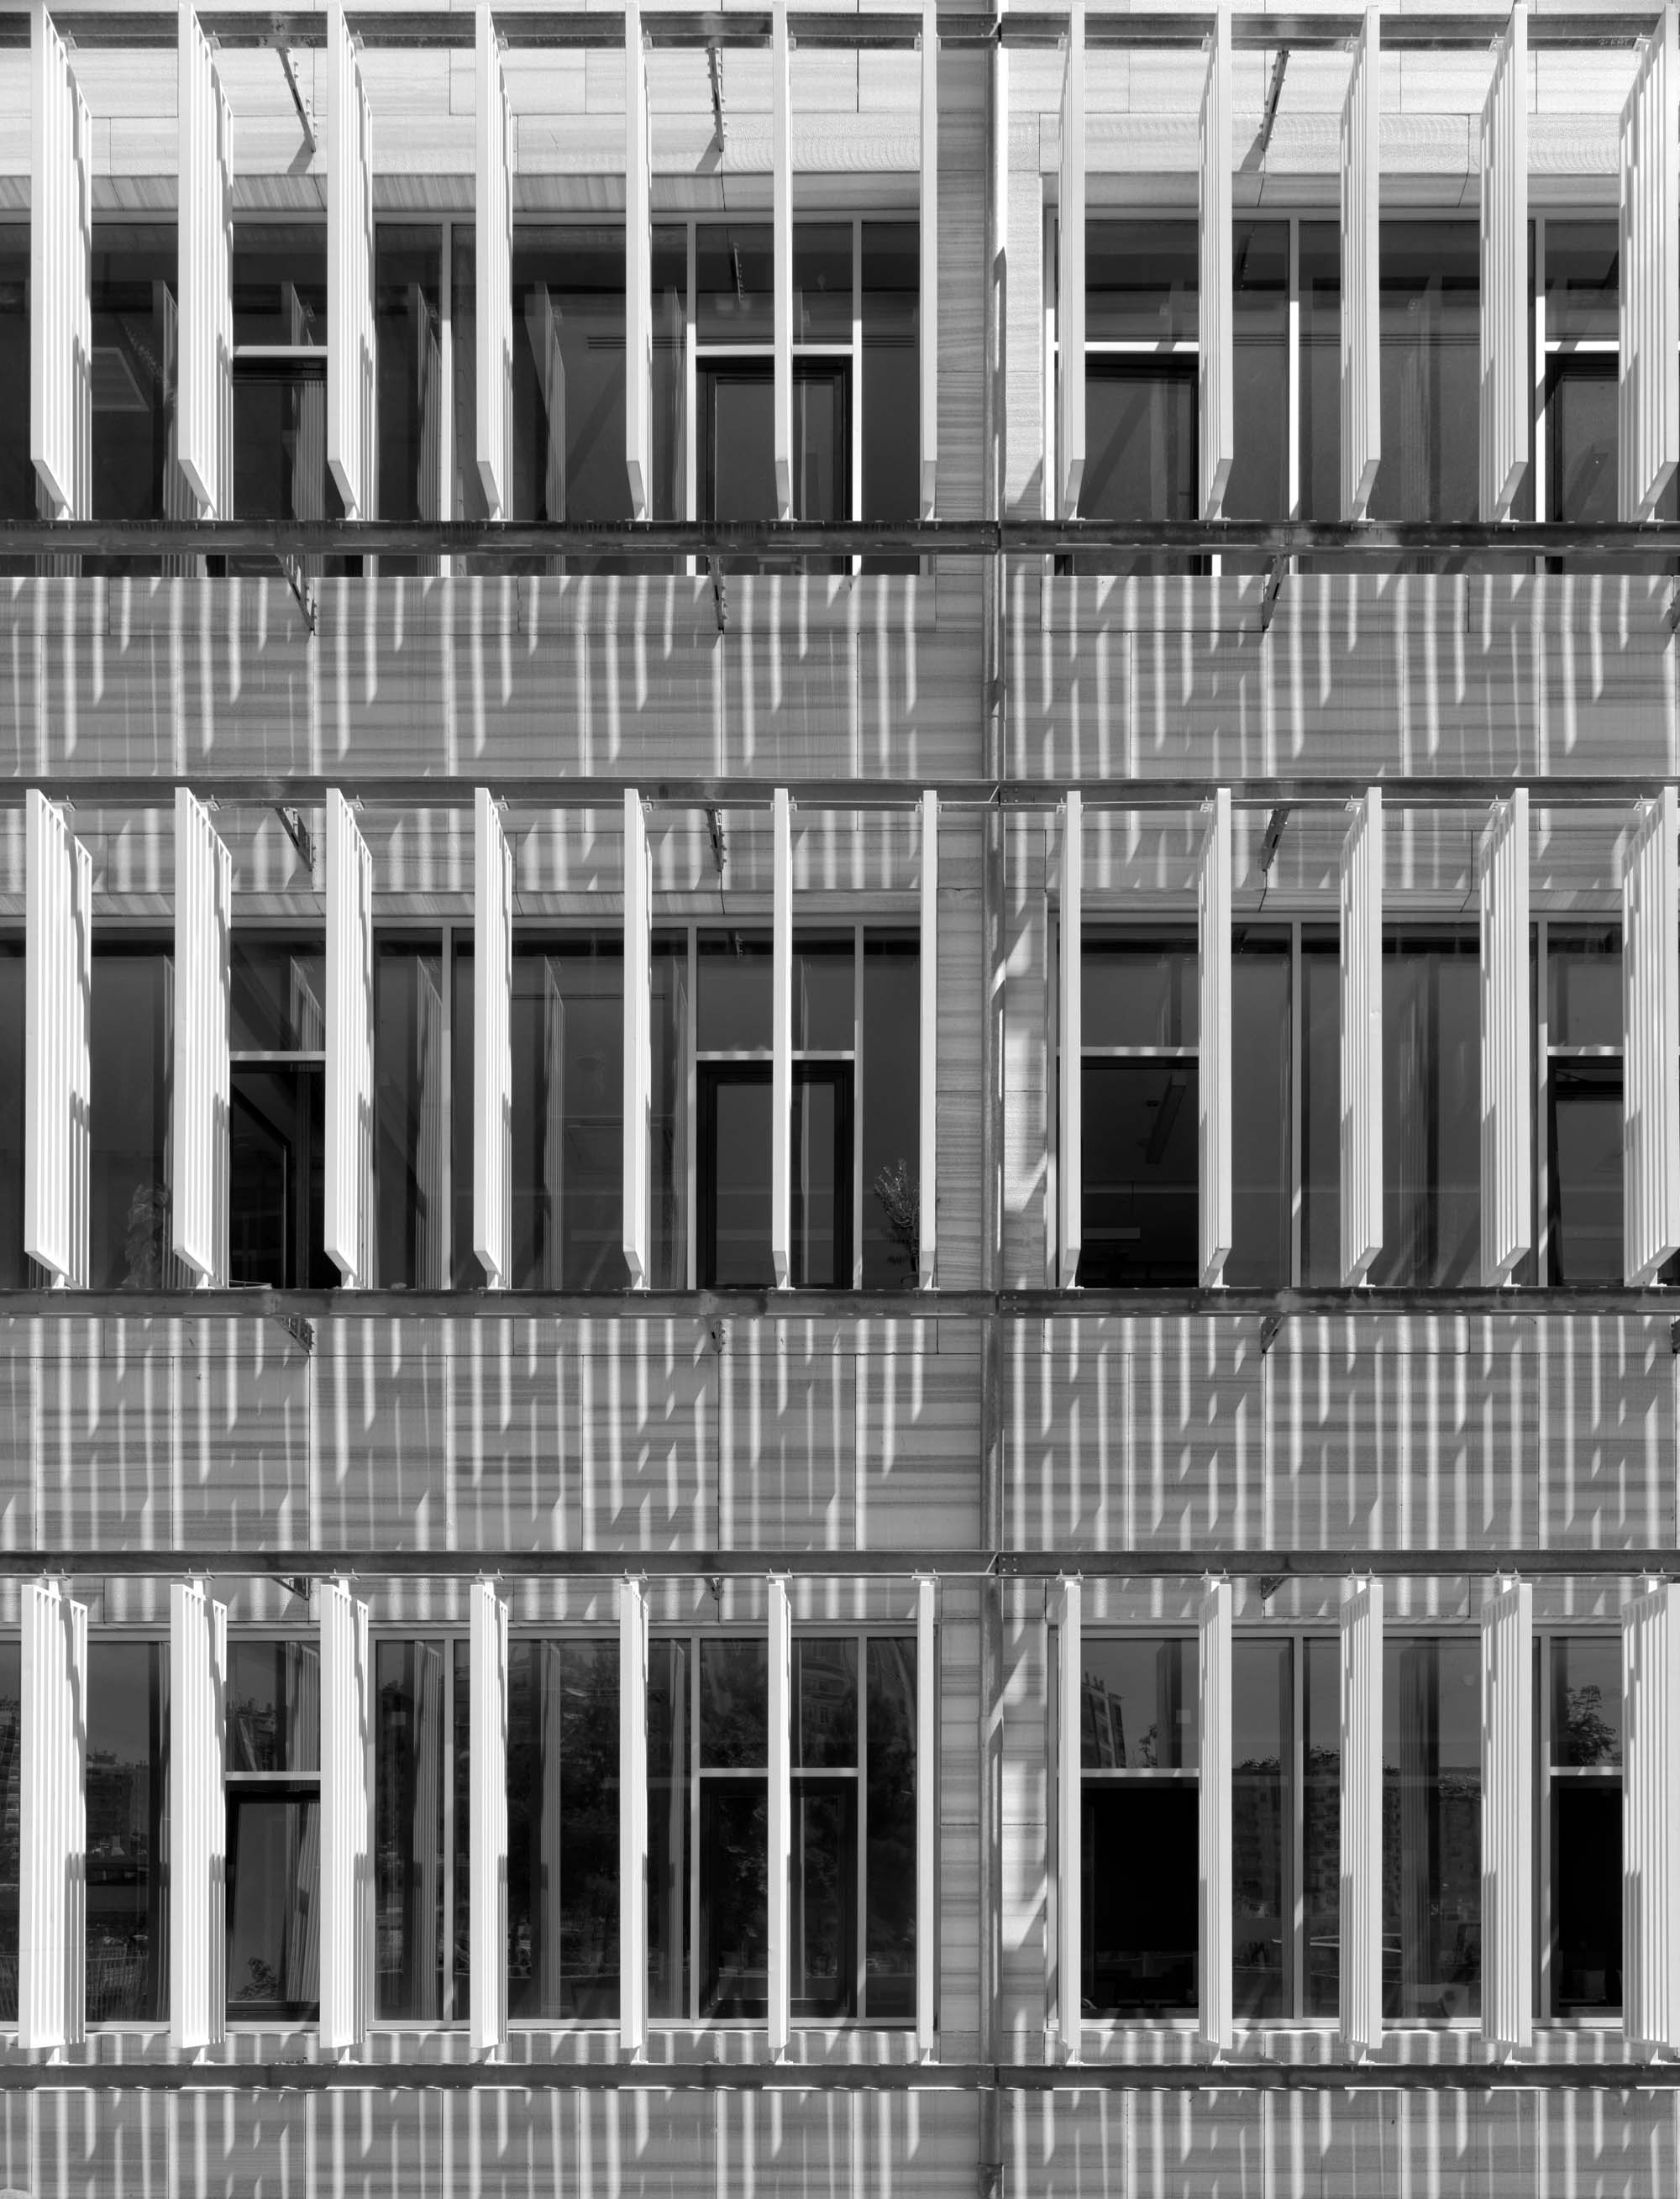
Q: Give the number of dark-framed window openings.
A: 12